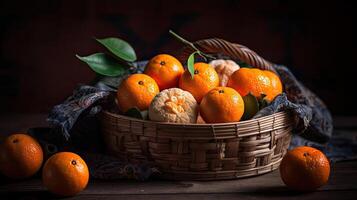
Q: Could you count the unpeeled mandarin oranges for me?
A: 9